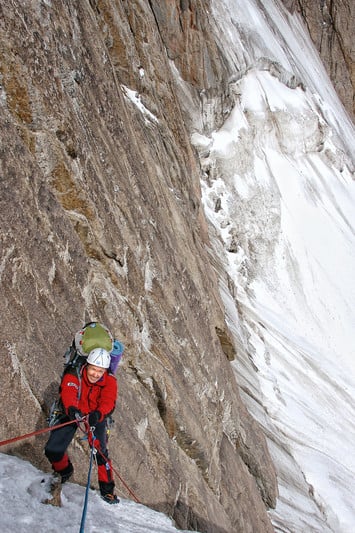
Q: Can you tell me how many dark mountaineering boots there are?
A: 2